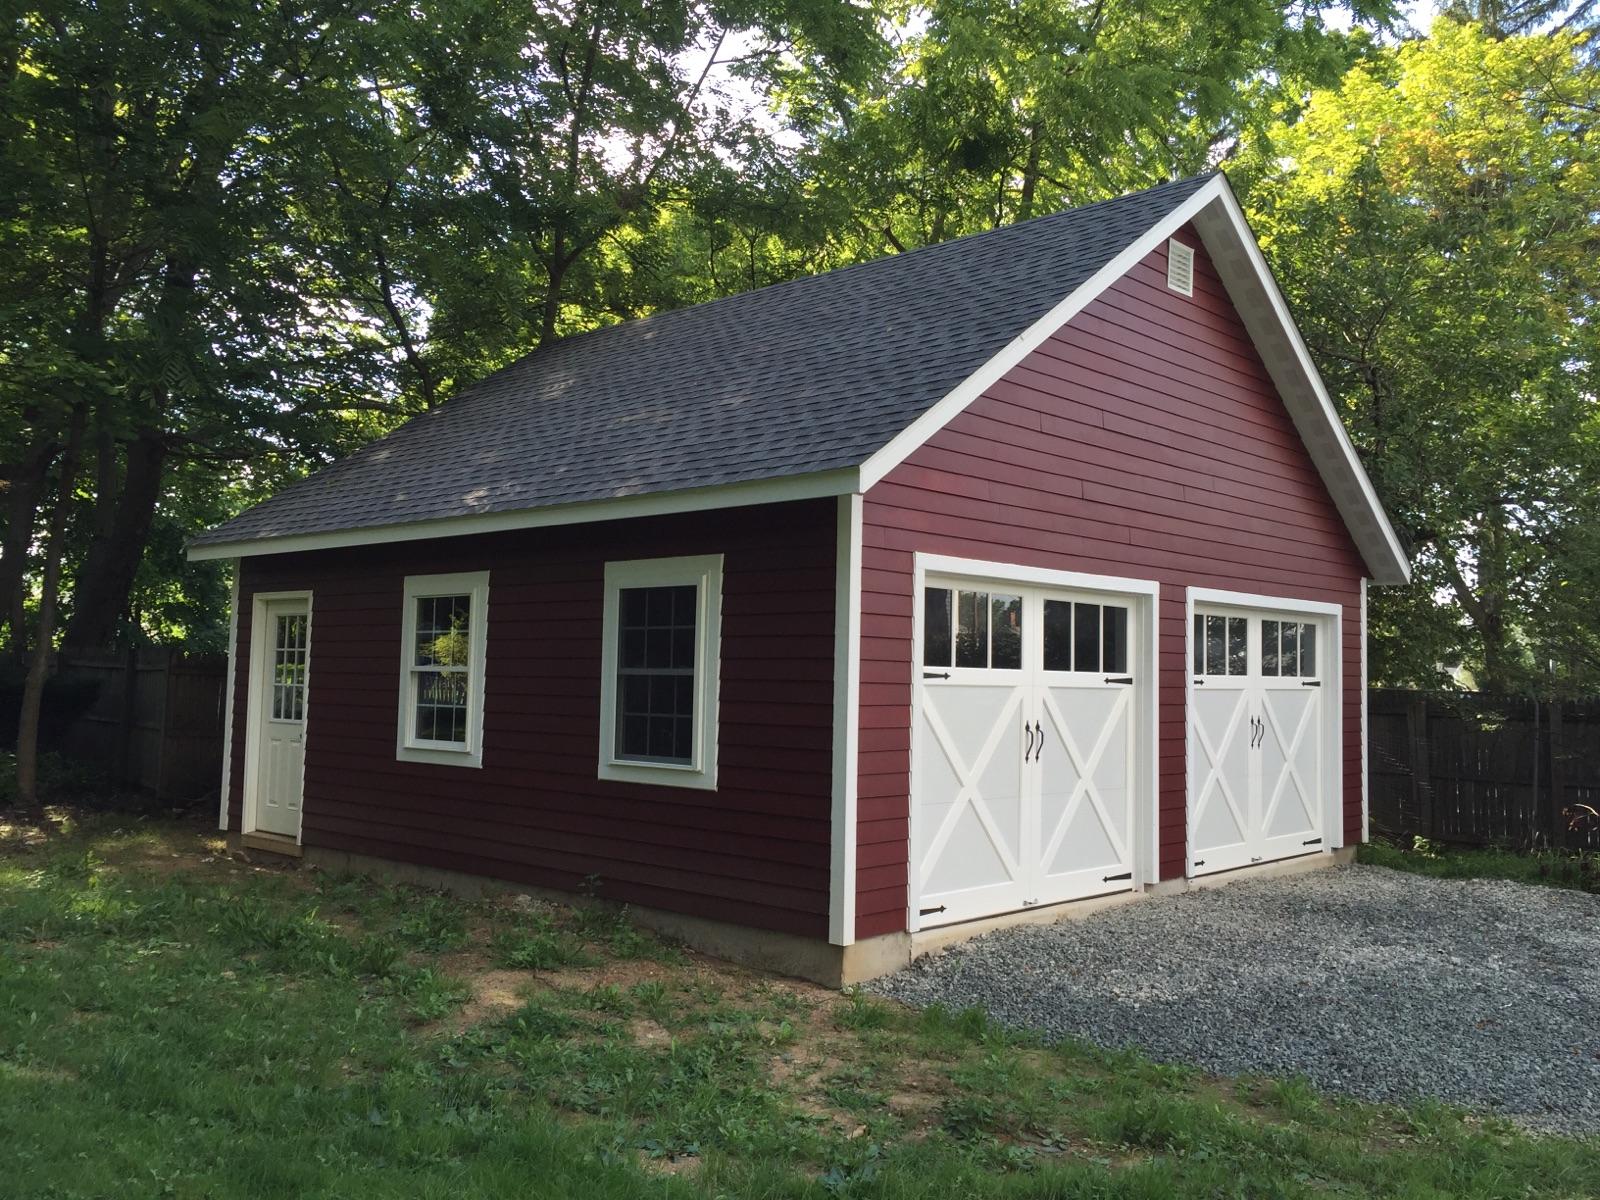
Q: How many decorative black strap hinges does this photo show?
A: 8